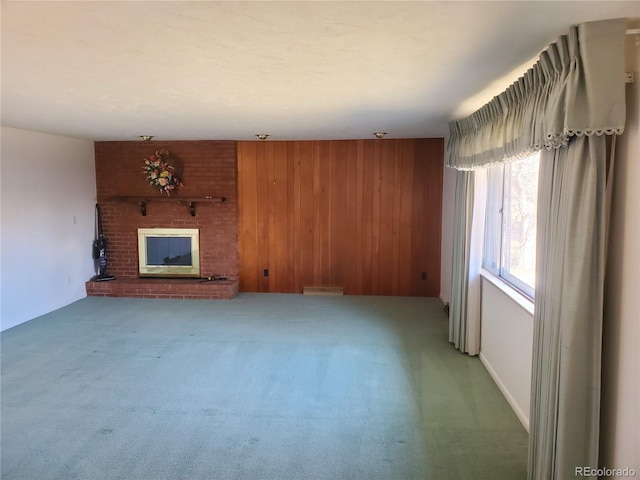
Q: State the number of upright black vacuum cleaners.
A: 1